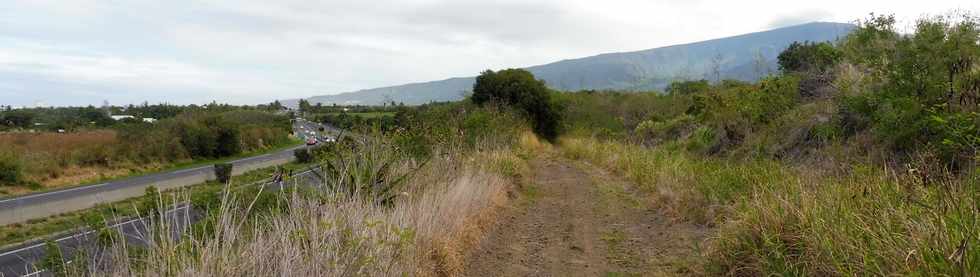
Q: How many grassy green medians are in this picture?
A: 1